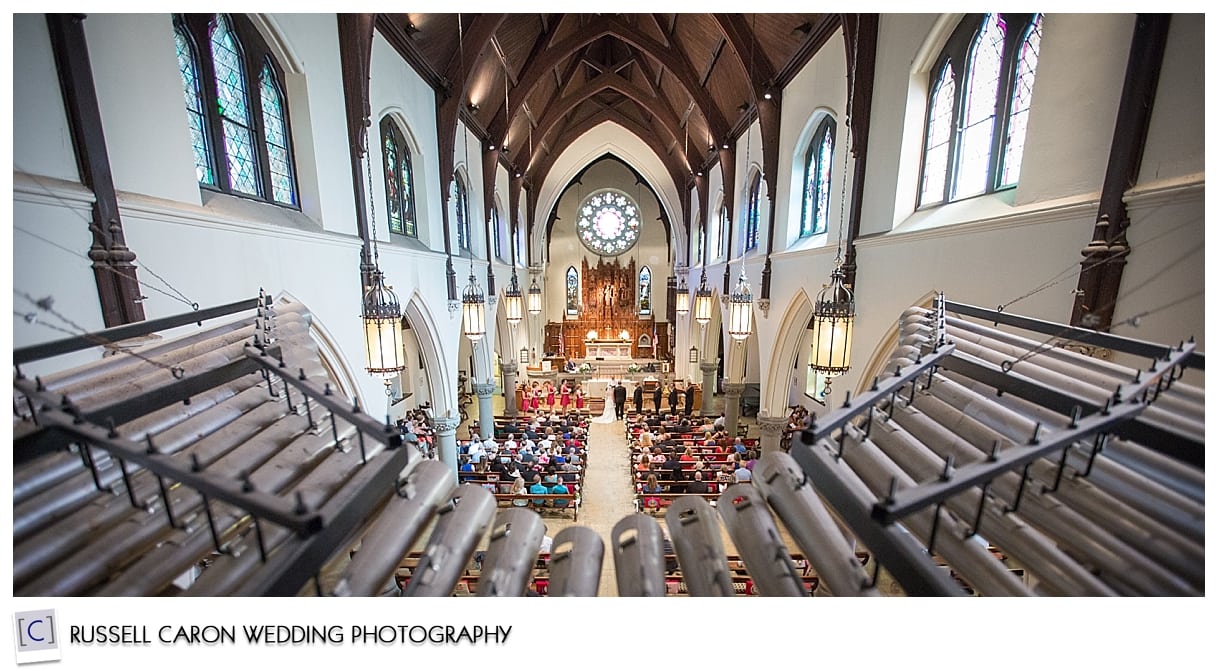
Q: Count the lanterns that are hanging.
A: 8